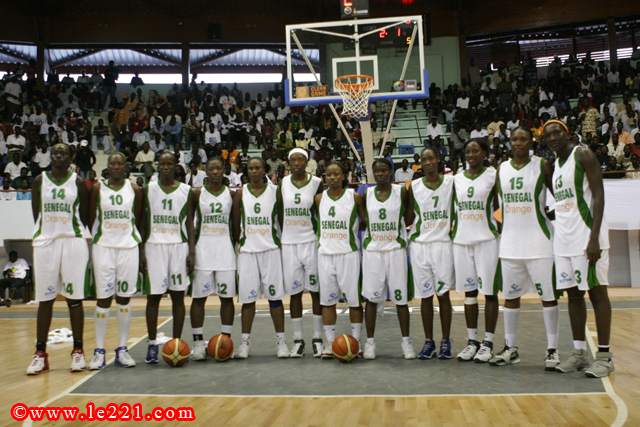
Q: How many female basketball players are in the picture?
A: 12